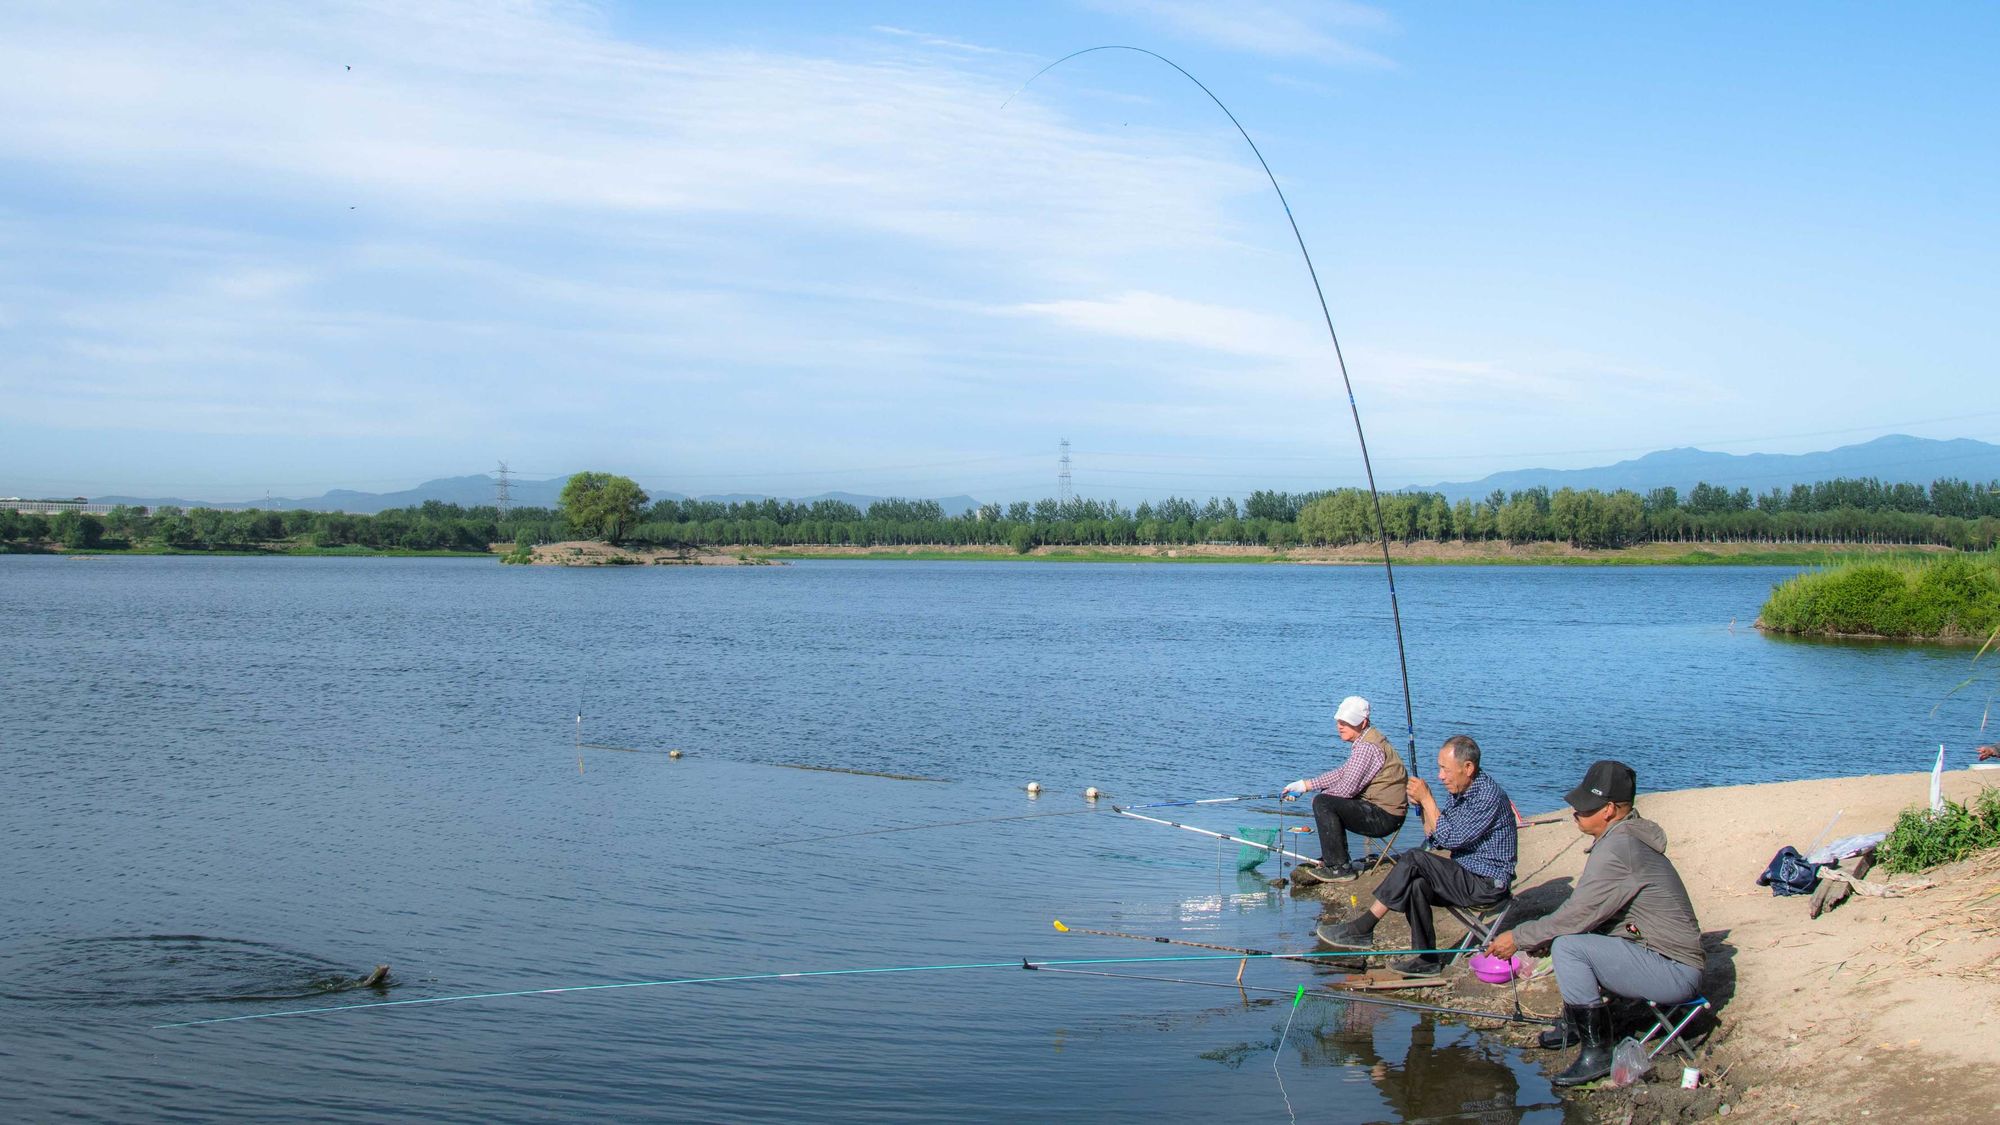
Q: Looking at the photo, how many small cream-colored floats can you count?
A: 3